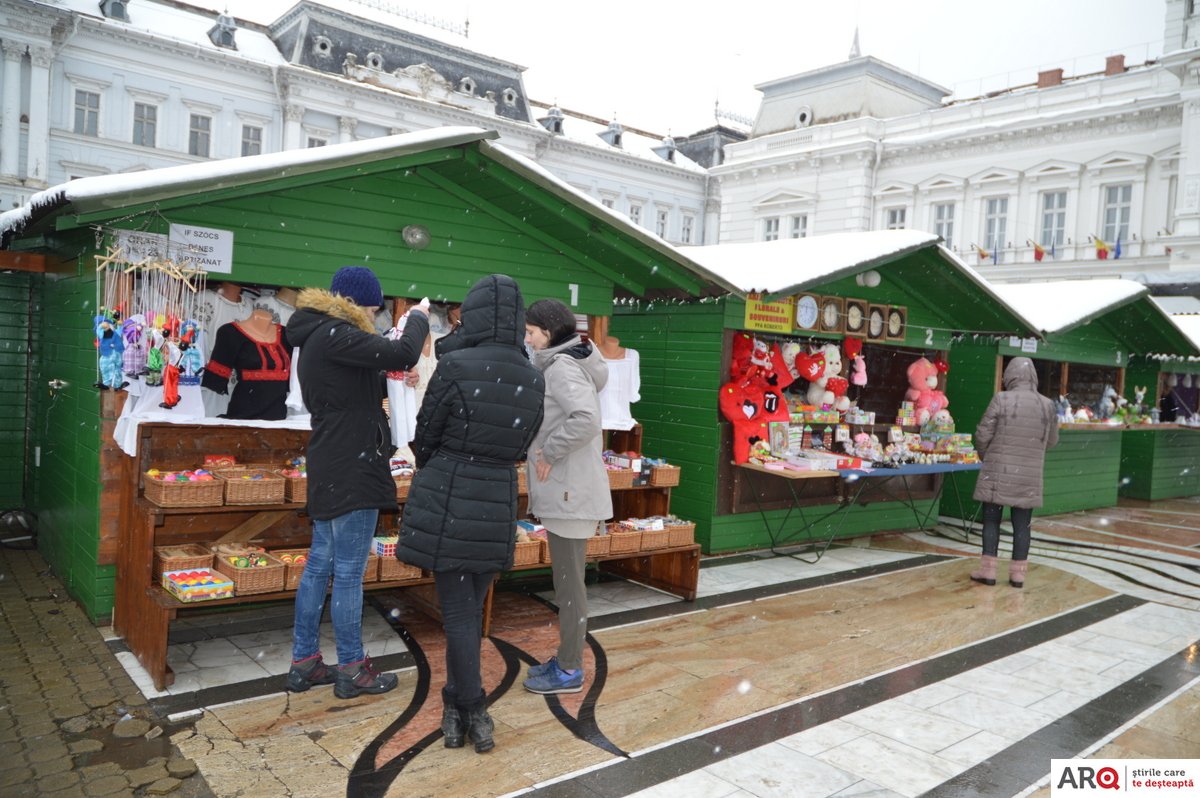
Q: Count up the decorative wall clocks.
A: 5